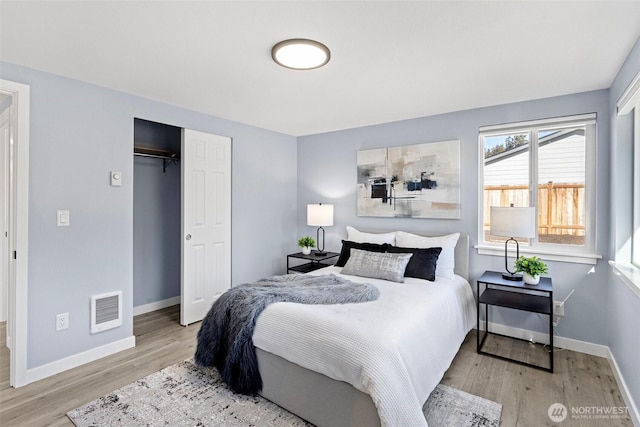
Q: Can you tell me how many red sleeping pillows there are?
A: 0